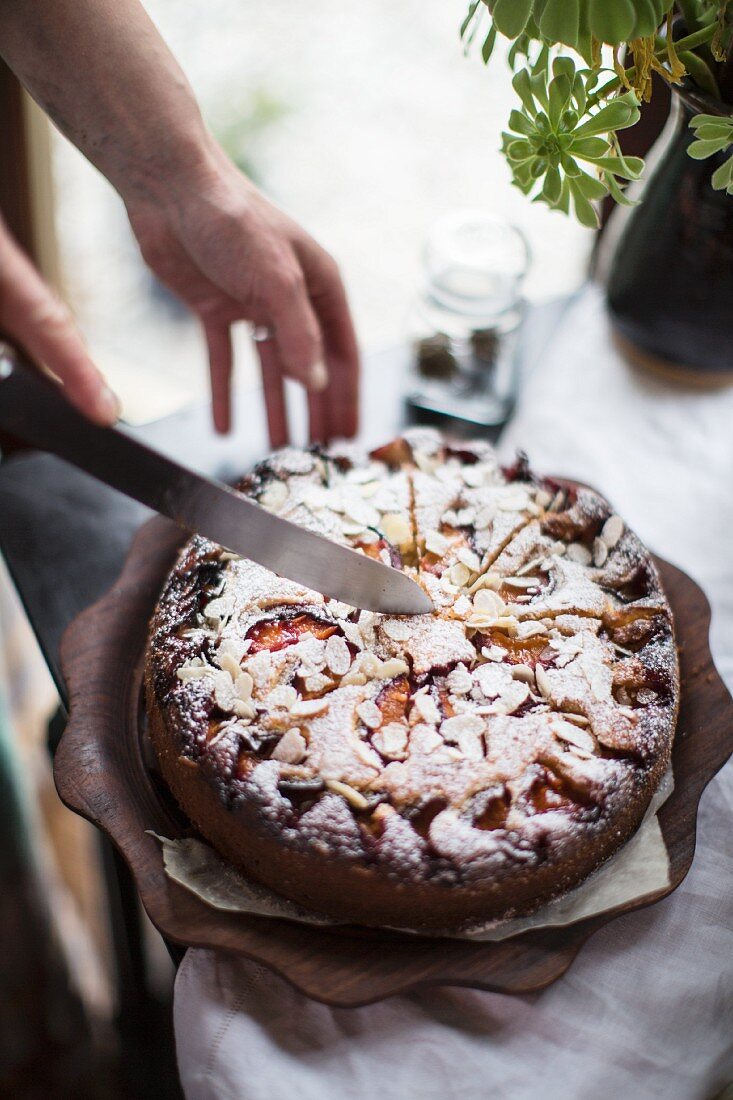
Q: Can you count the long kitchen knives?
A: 1